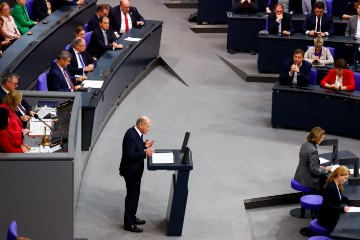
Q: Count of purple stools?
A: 4